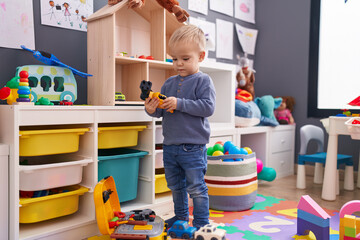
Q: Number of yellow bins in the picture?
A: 4